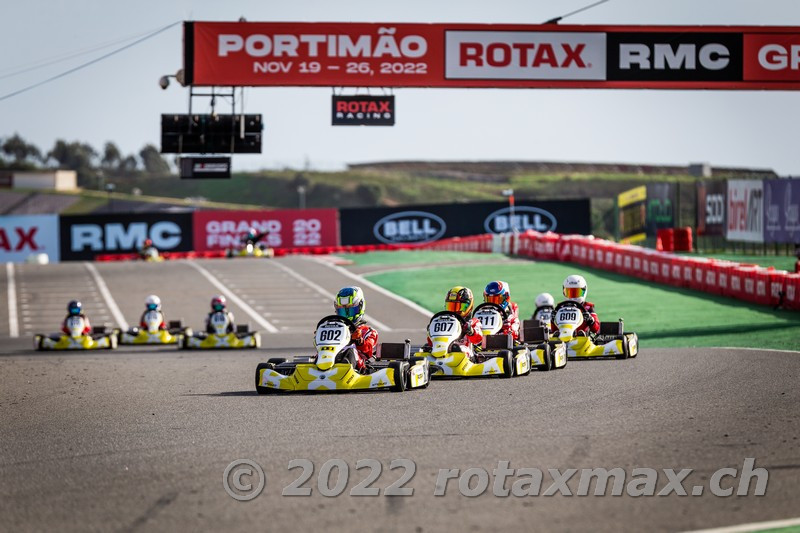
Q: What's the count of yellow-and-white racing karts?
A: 10